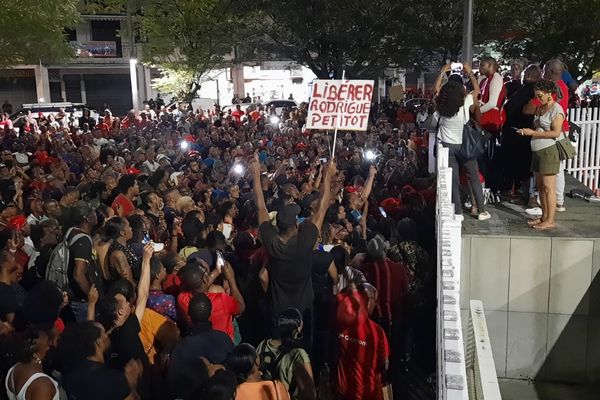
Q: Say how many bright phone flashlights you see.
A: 4